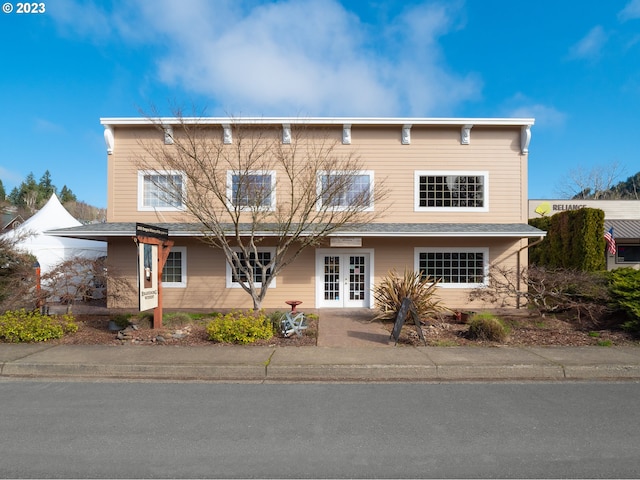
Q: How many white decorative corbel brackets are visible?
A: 8